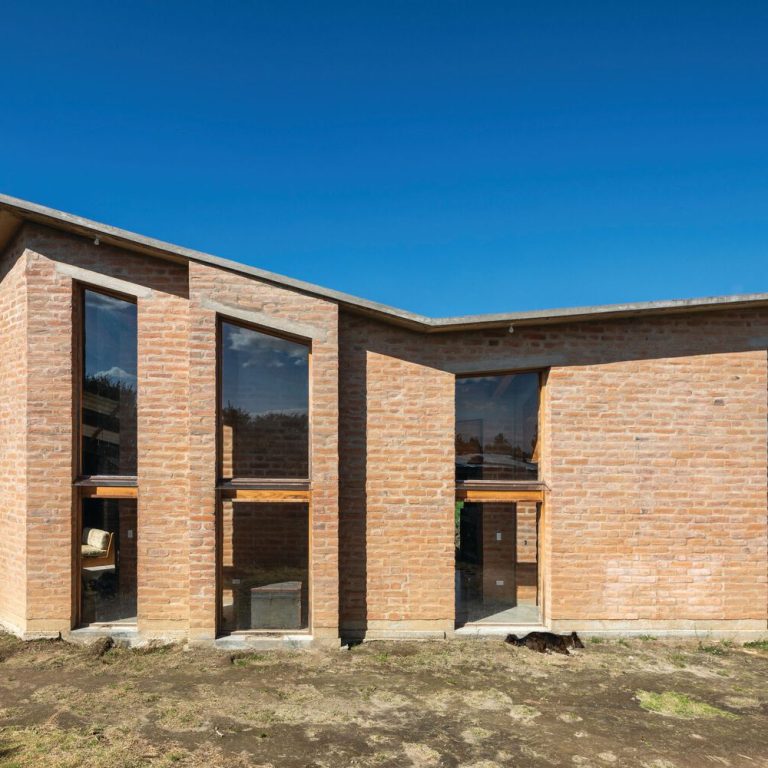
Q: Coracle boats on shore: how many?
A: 0